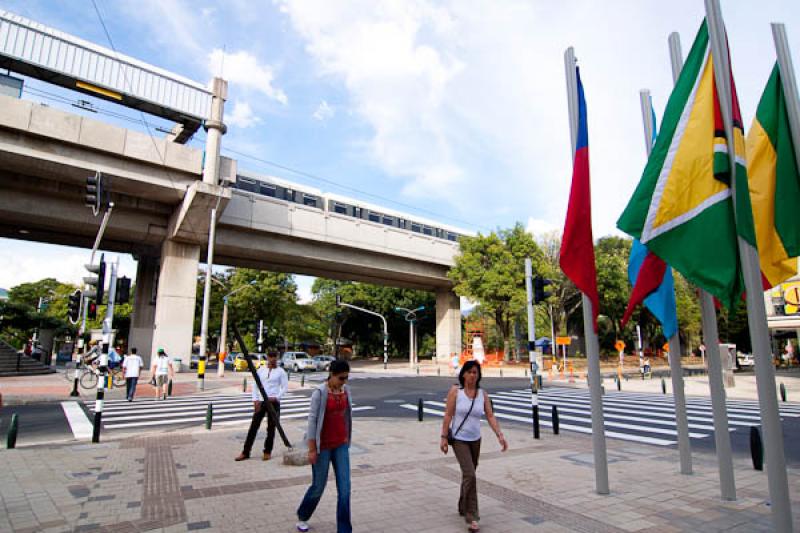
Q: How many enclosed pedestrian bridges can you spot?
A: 1